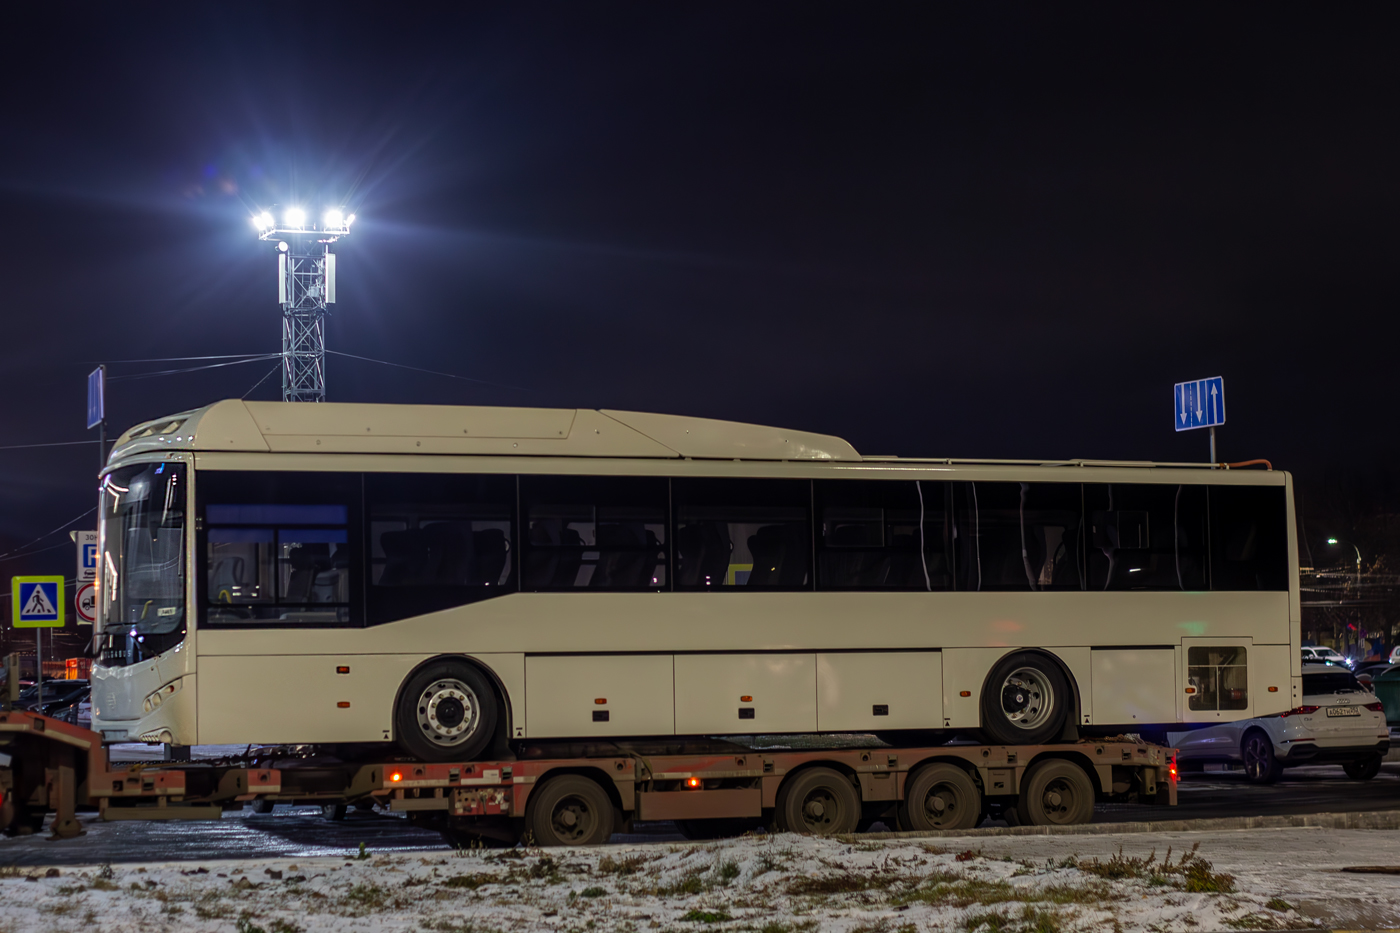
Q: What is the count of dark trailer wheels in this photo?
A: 4